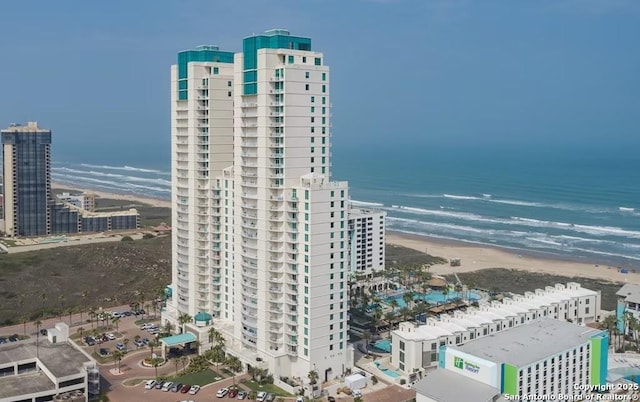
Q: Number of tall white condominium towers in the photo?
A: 2